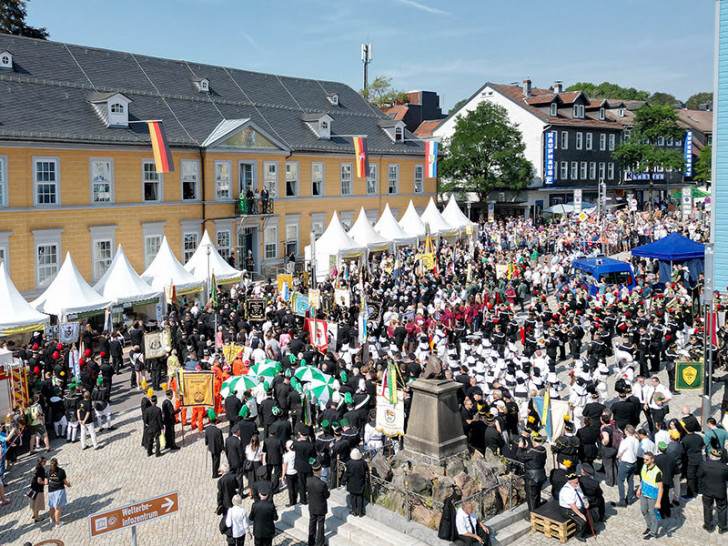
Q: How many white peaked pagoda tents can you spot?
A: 11